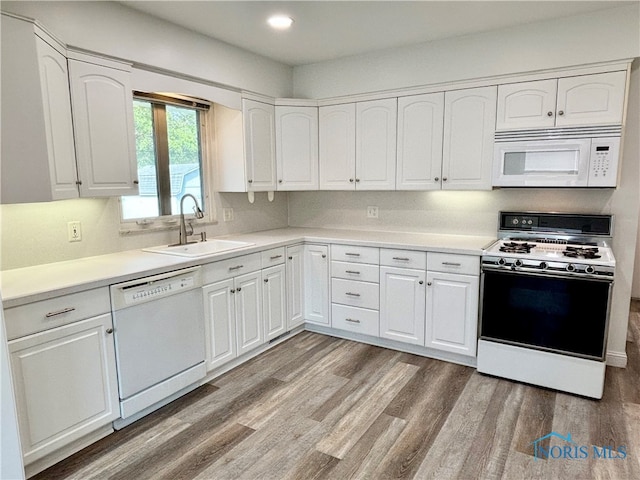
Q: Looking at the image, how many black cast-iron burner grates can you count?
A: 4